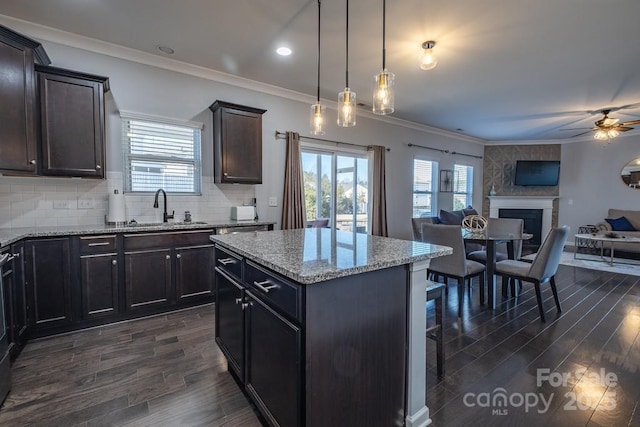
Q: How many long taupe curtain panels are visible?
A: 2